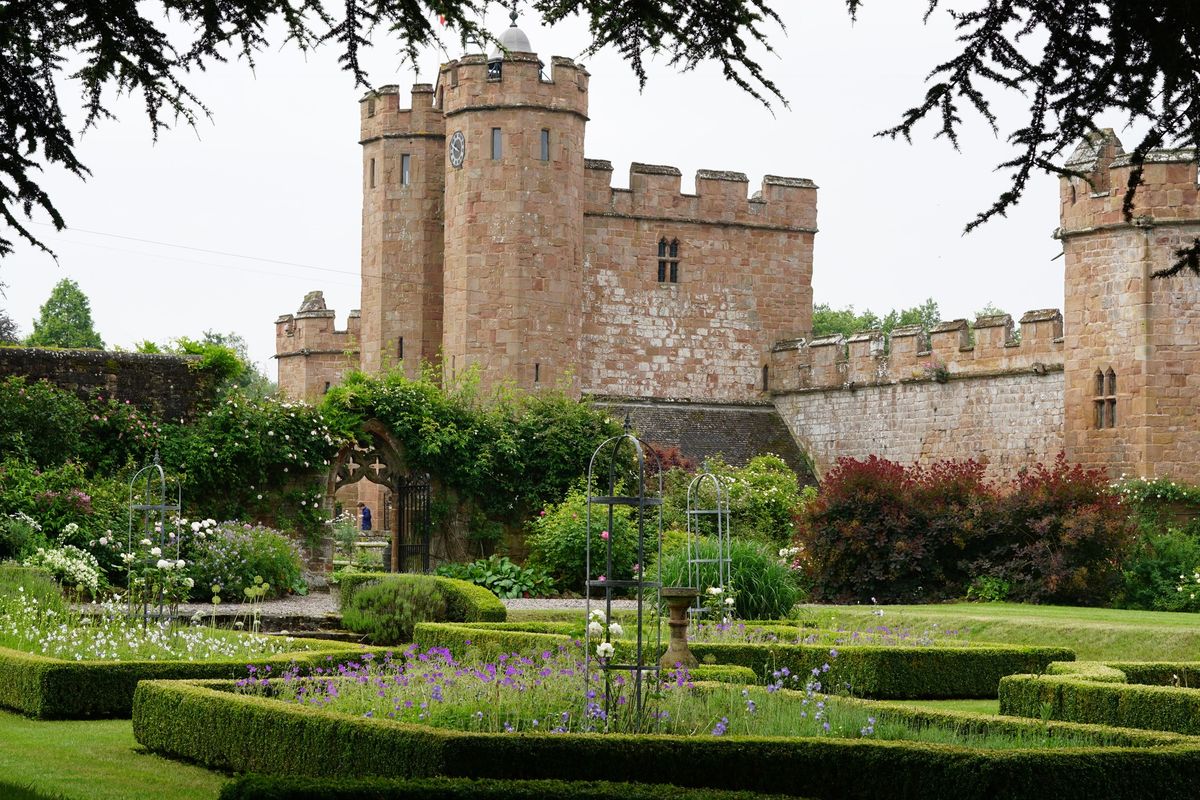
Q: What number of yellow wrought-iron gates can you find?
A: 0